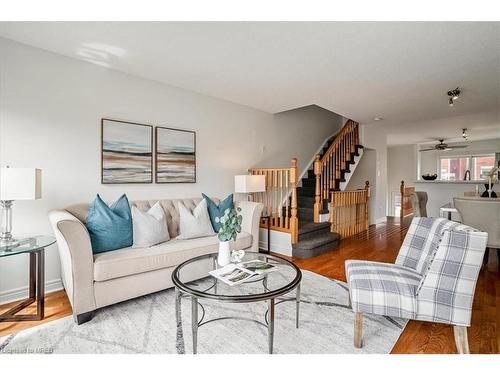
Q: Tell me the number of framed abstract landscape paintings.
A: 2